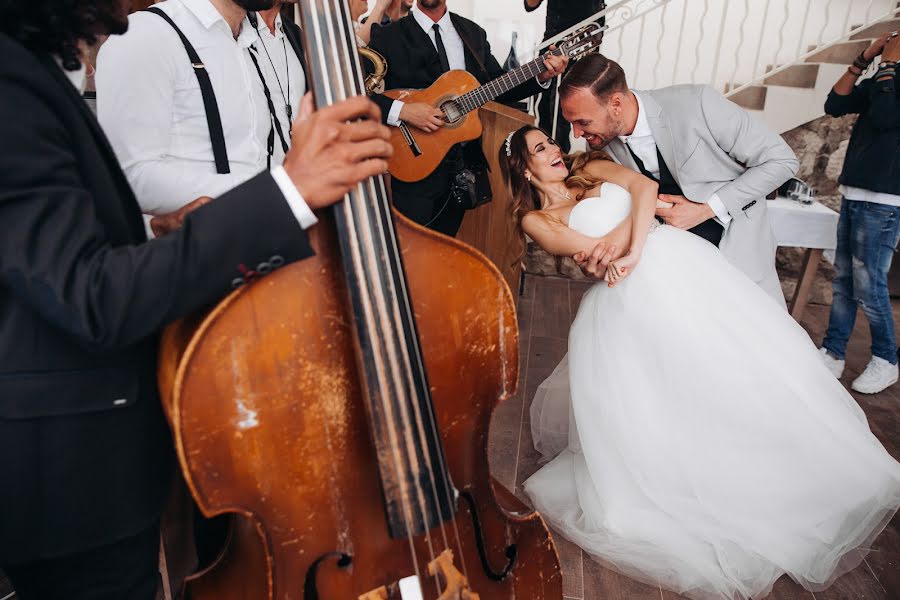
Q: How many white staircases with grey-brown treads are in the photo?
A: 1